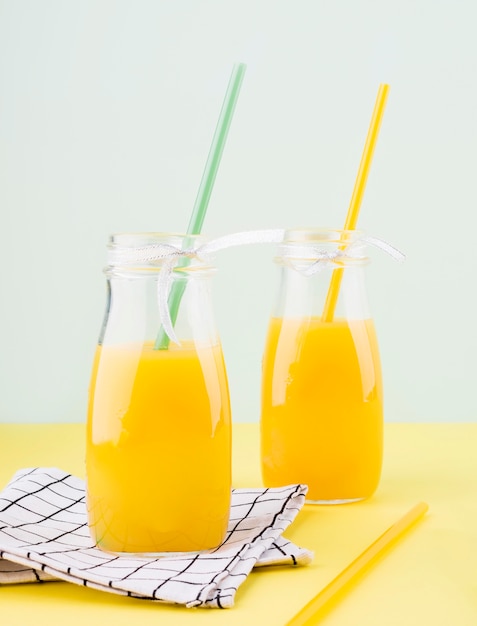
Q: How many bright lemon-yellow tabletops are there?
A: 1